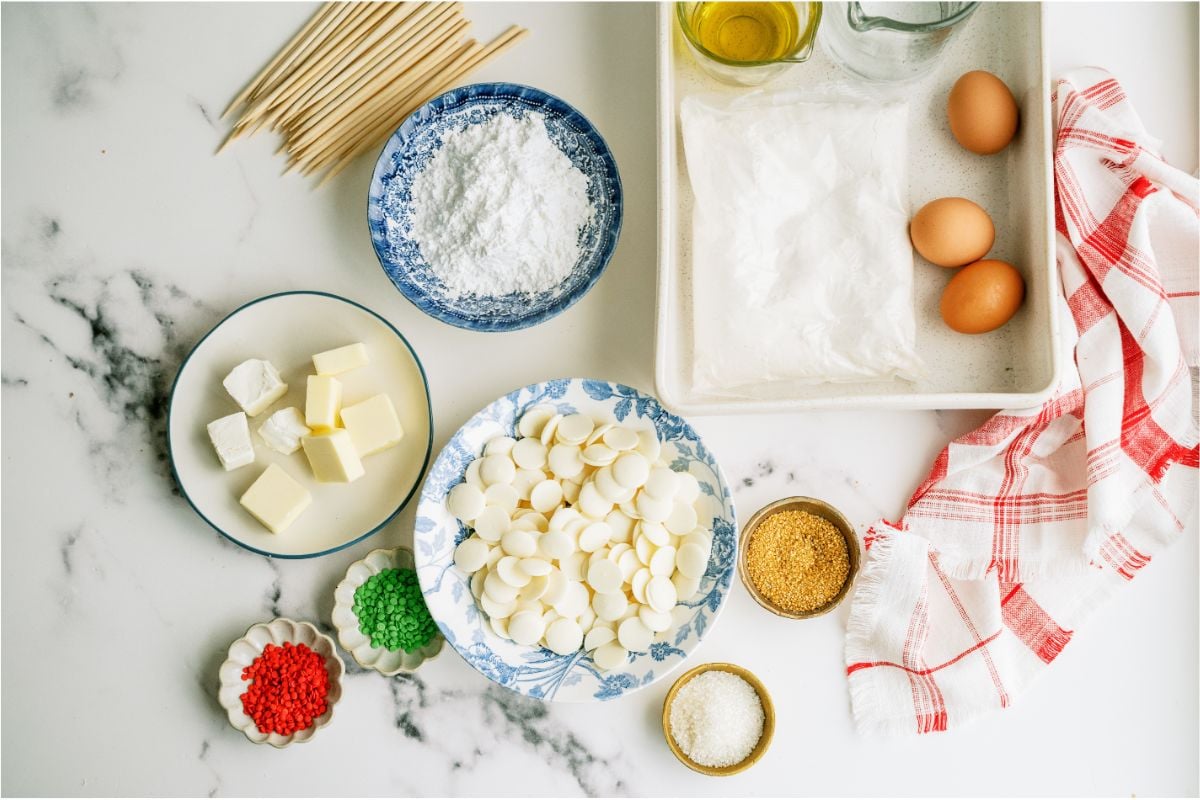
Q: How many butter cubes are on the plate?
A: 5